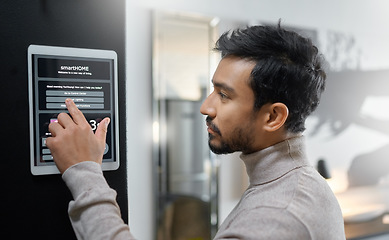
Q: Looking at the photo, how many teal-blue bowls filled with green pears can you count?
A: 0